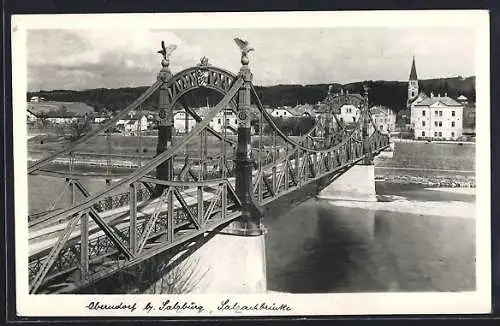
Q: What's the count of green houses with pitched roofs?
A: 0